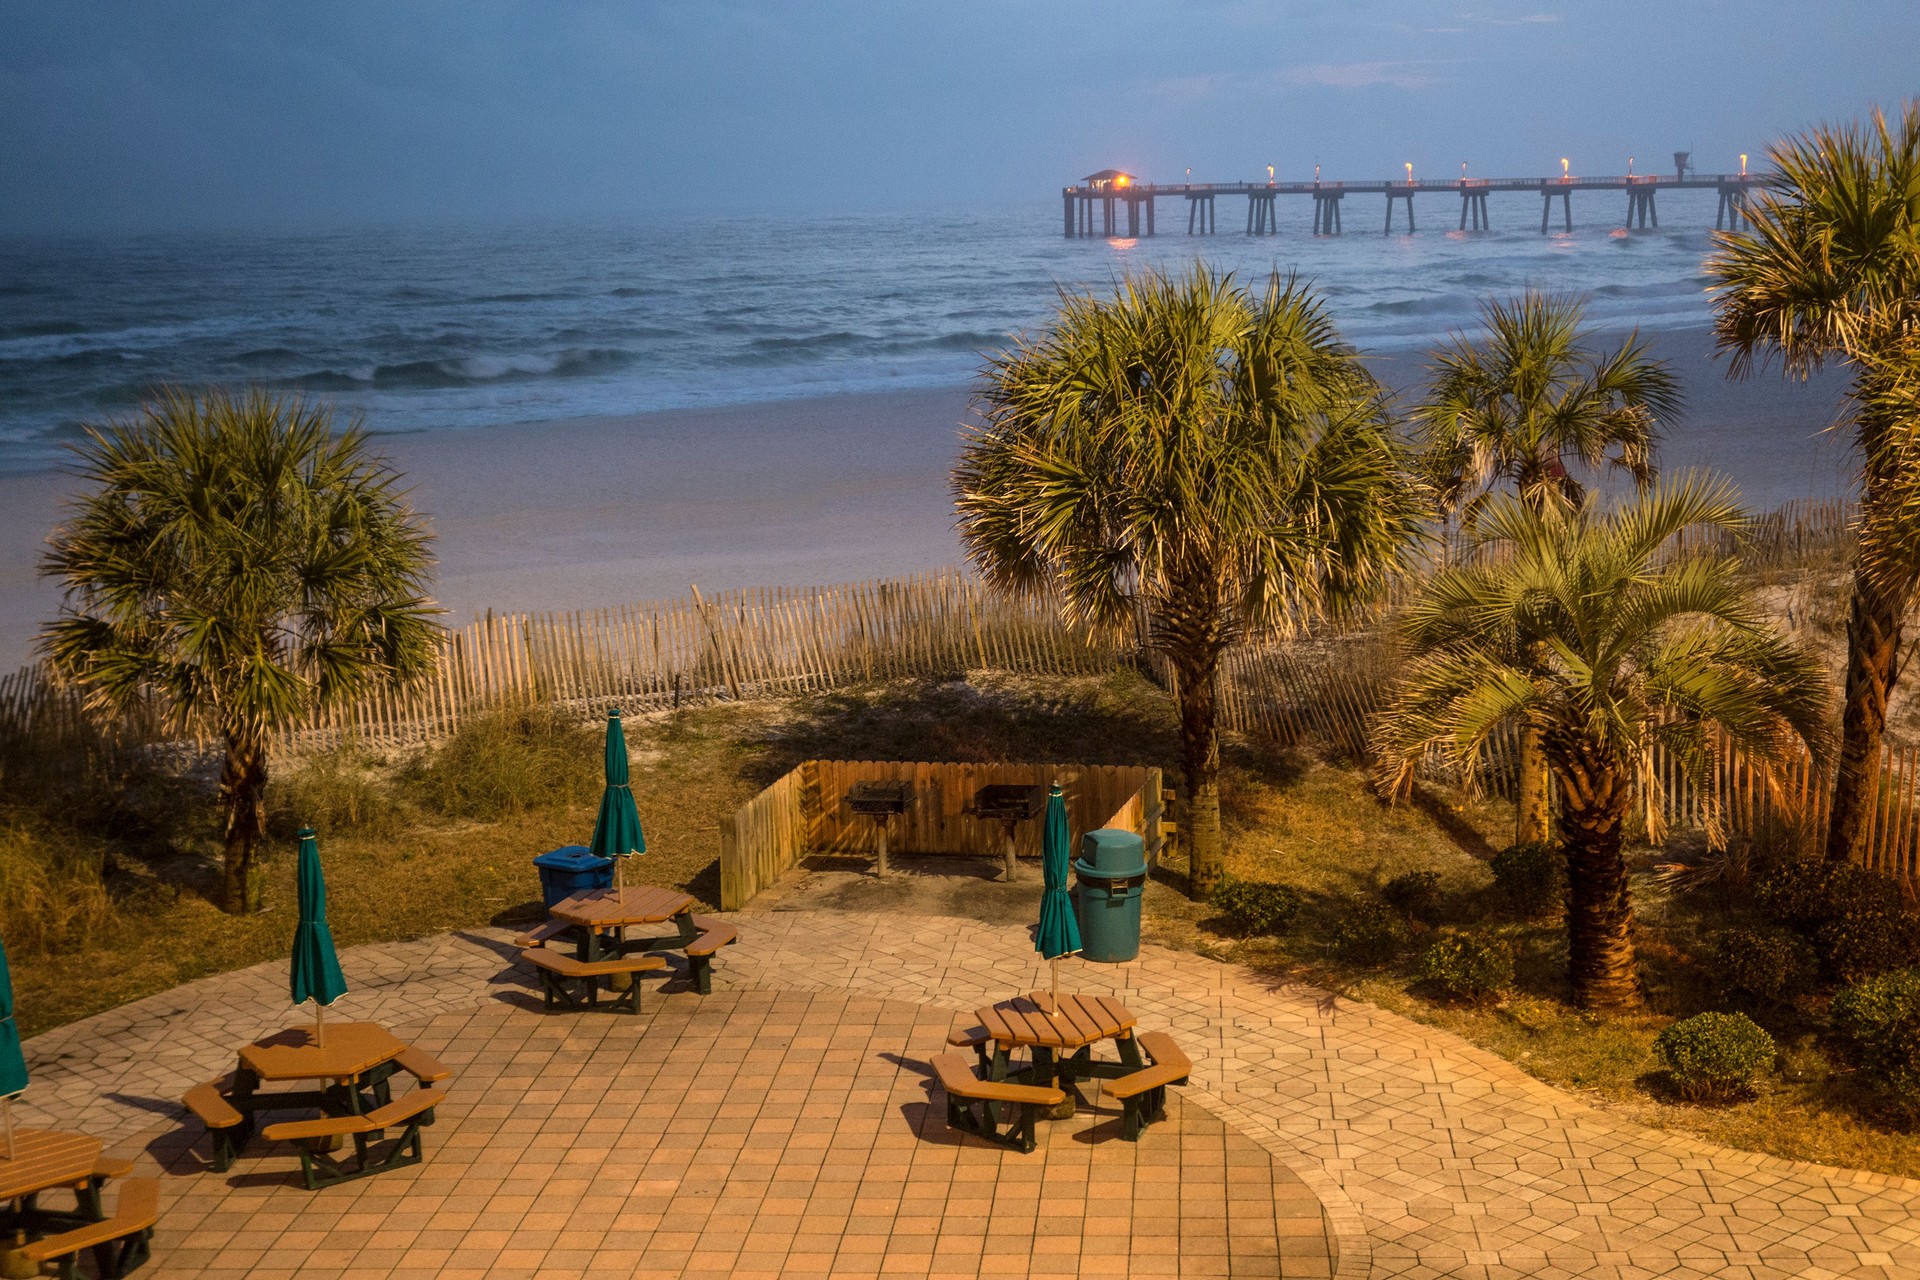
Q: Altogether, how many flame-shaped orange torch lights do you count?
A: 4